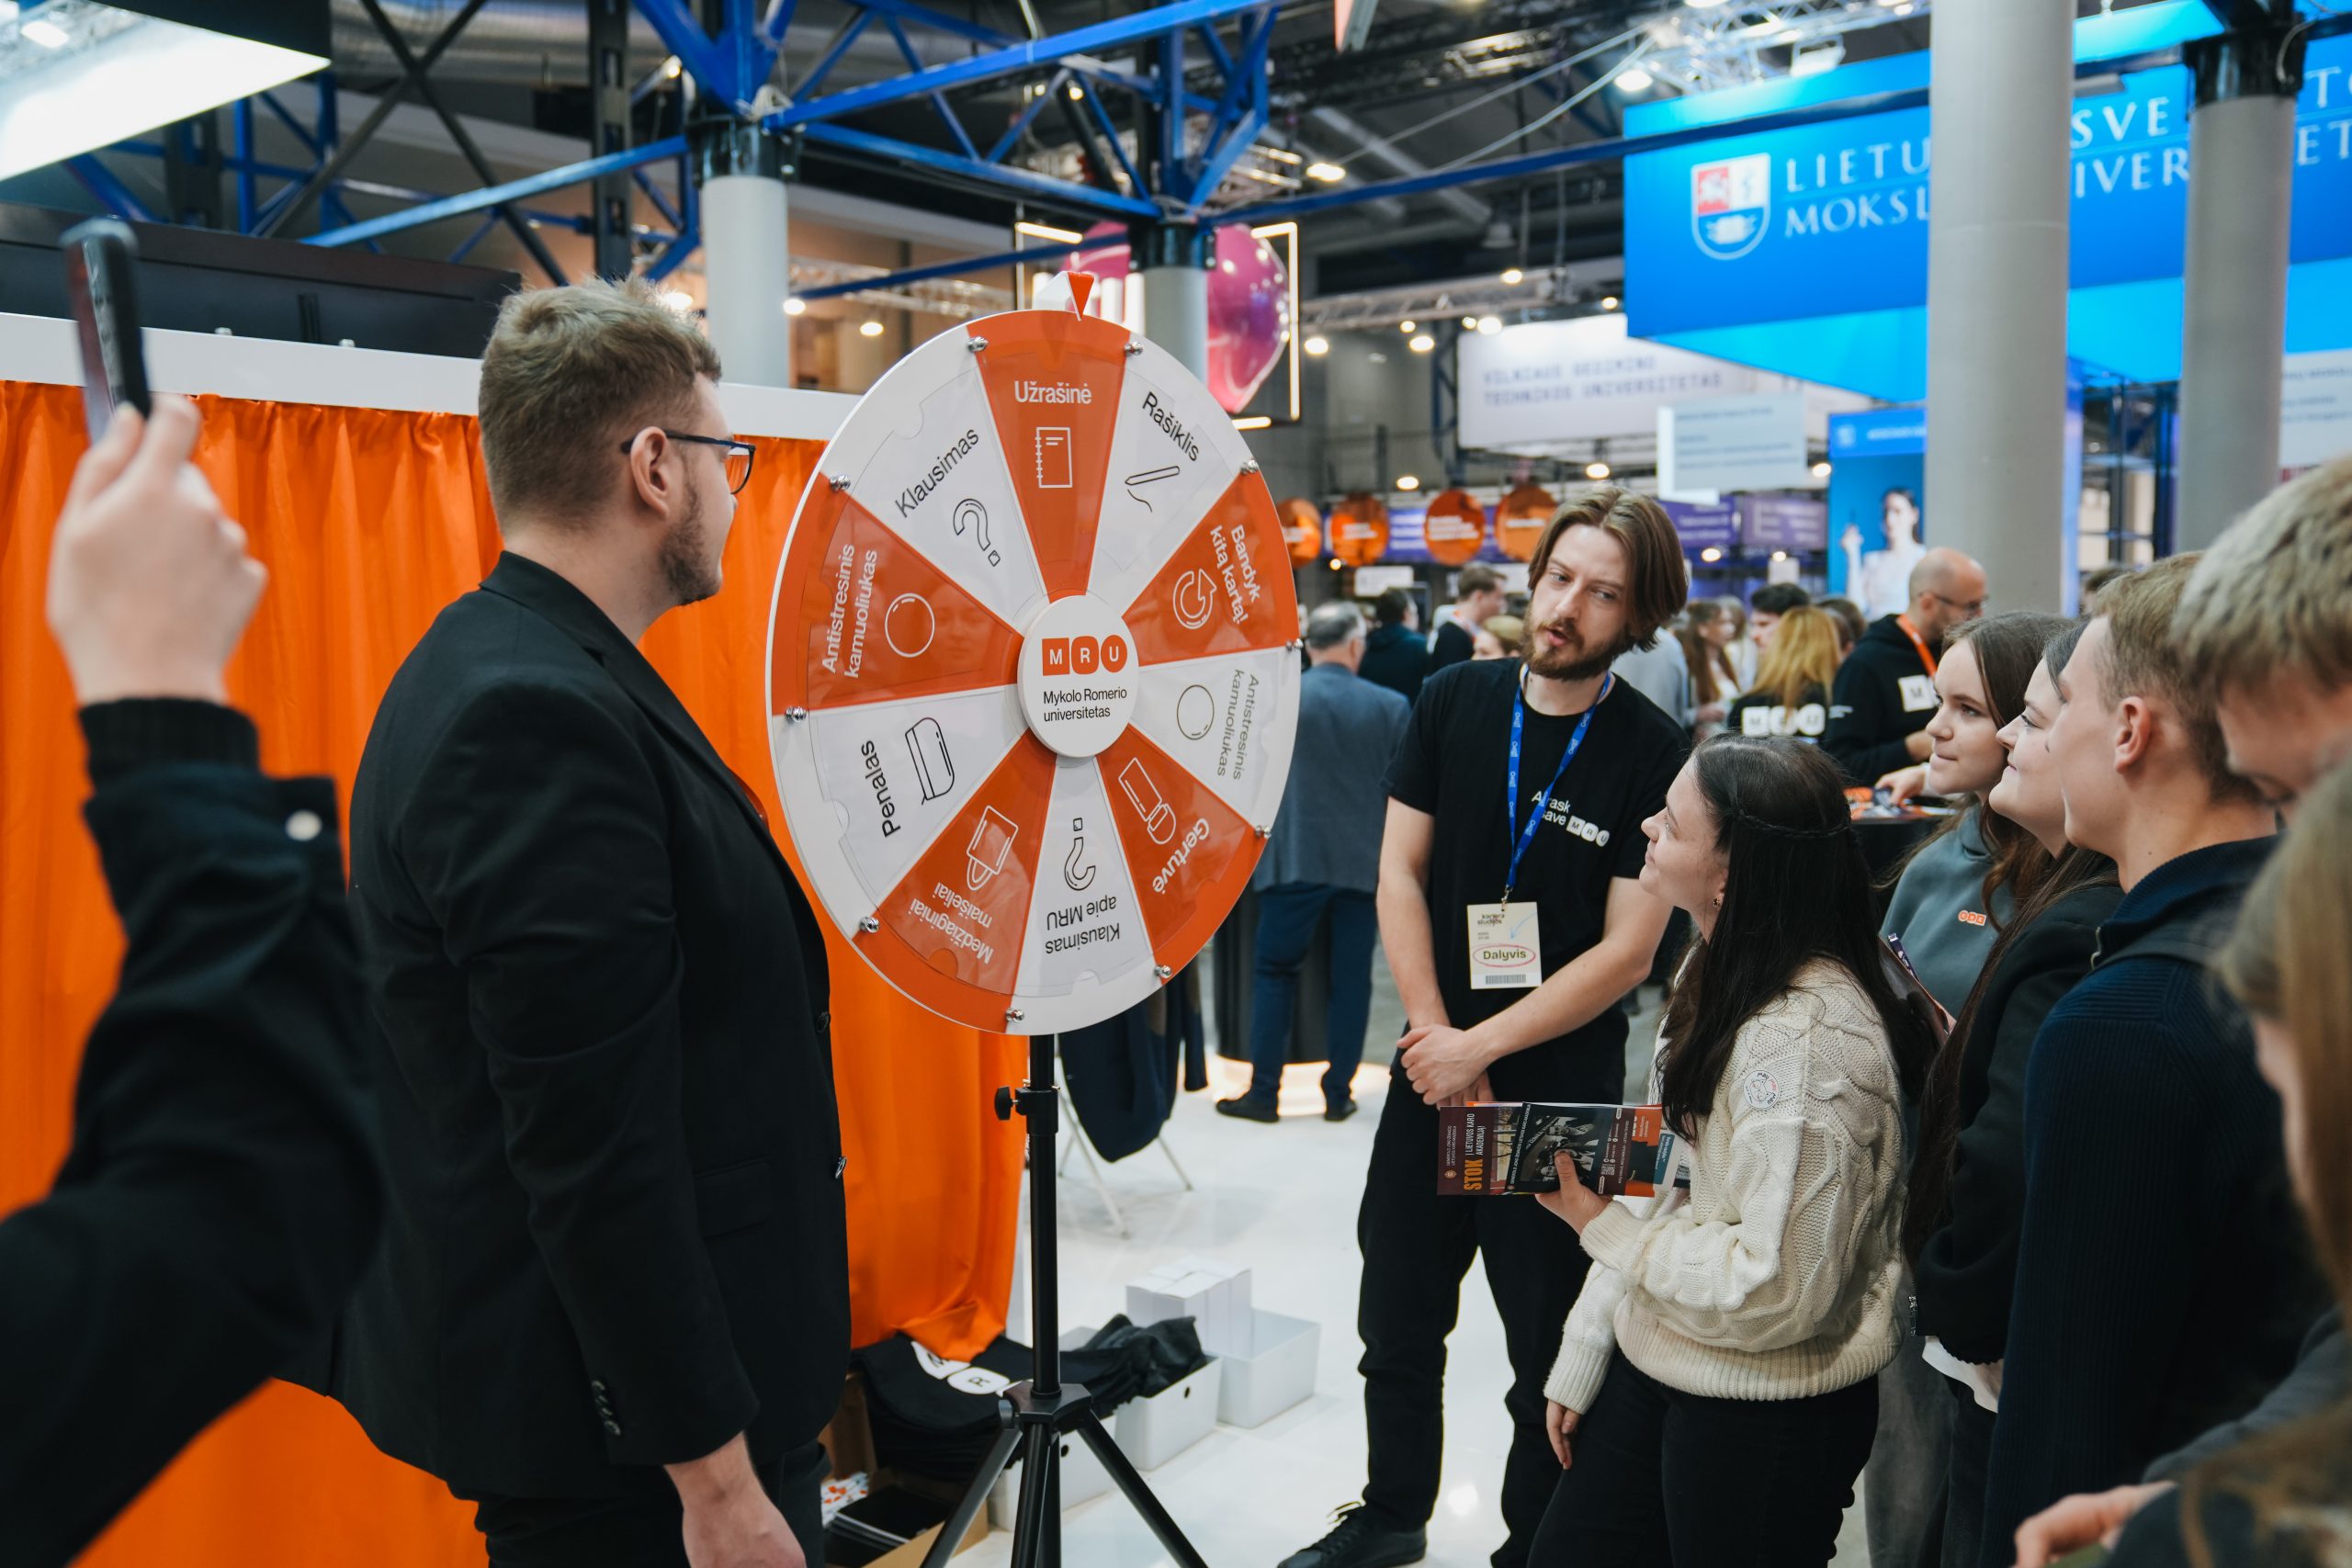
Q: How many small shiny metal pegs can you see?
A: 10